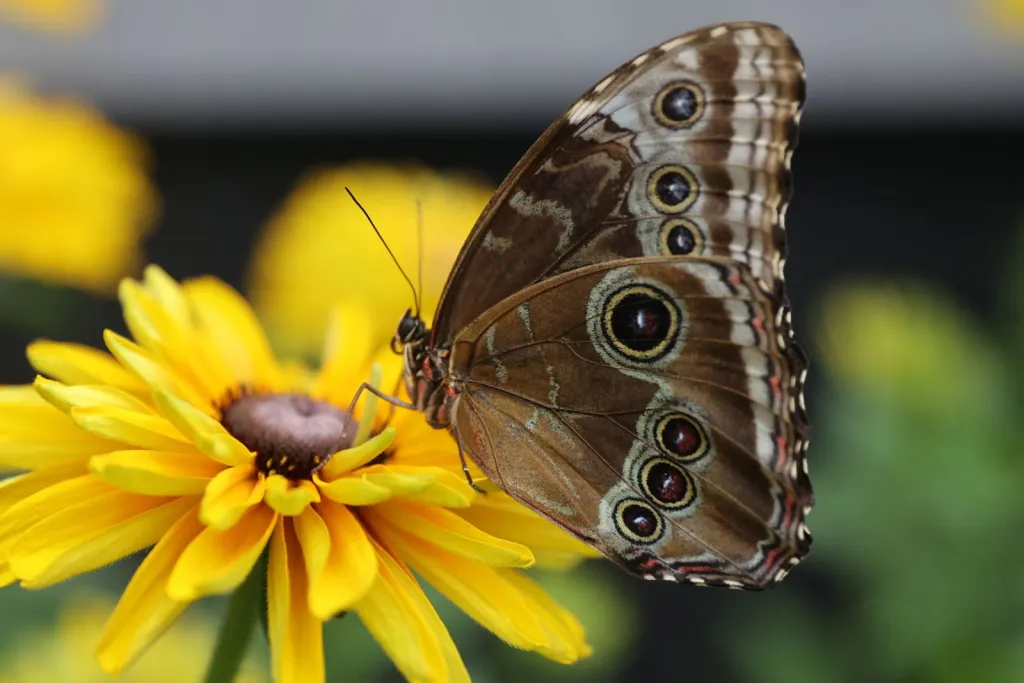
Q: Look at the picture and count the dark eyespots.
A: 7